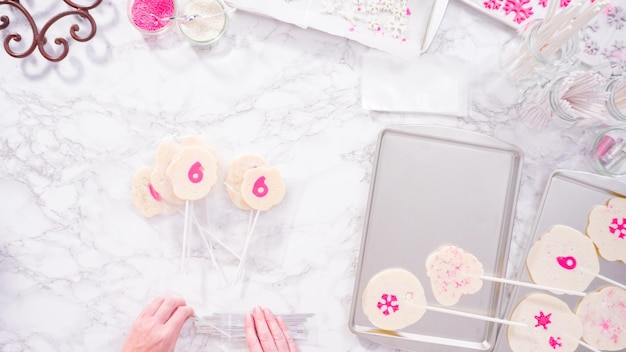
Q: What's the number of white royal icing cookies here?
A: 12